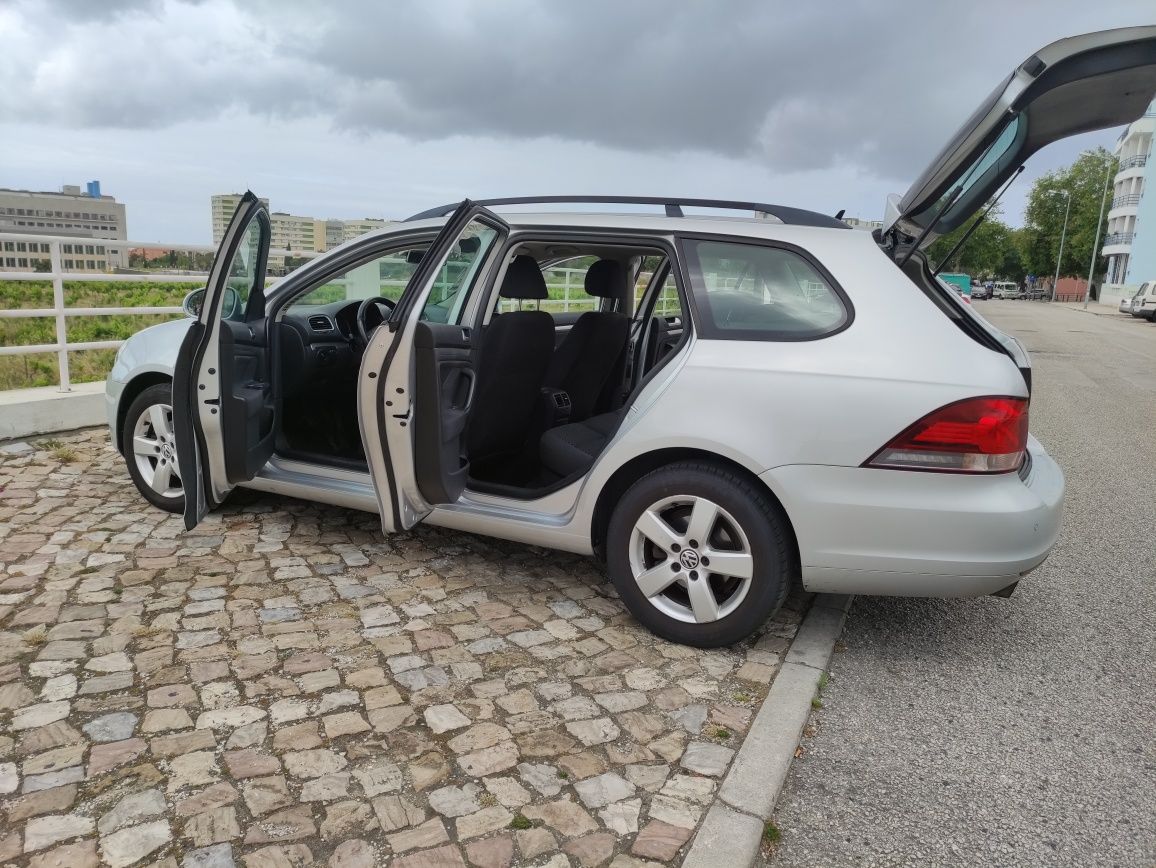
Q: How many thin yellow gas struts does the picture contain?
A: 0